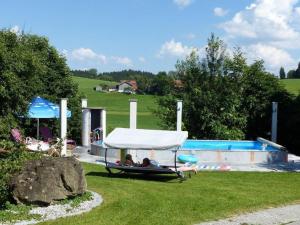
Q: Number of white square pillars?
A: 5